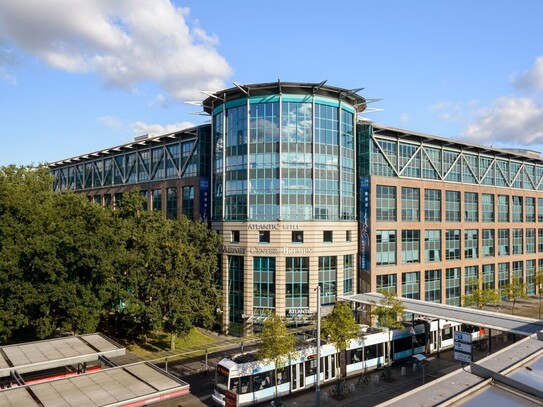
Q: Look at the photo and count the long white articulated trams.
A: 1